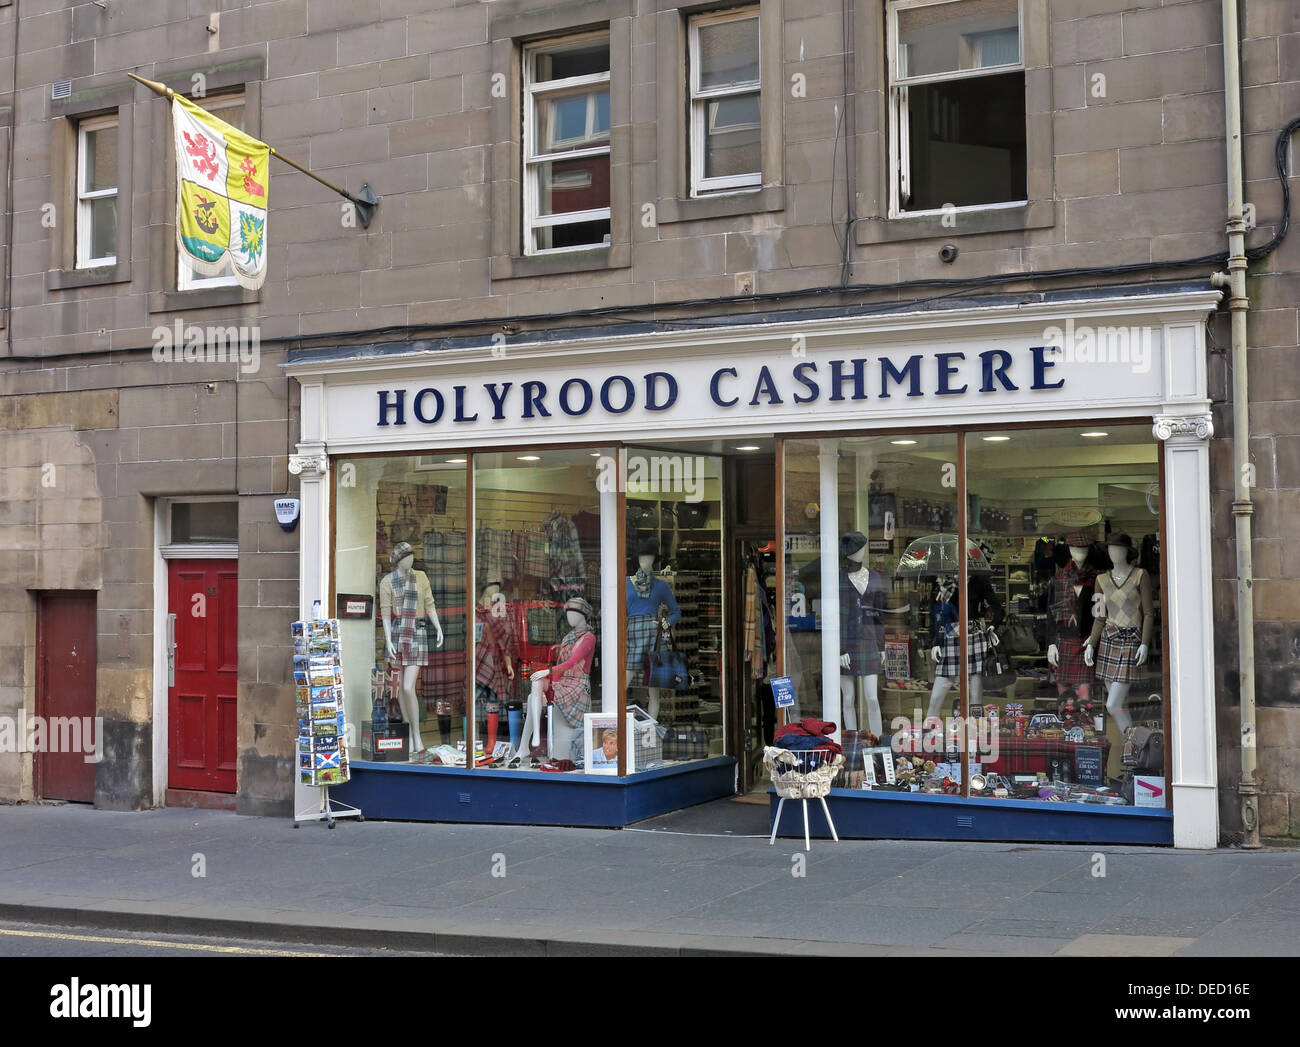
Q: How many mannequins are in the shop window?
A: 8